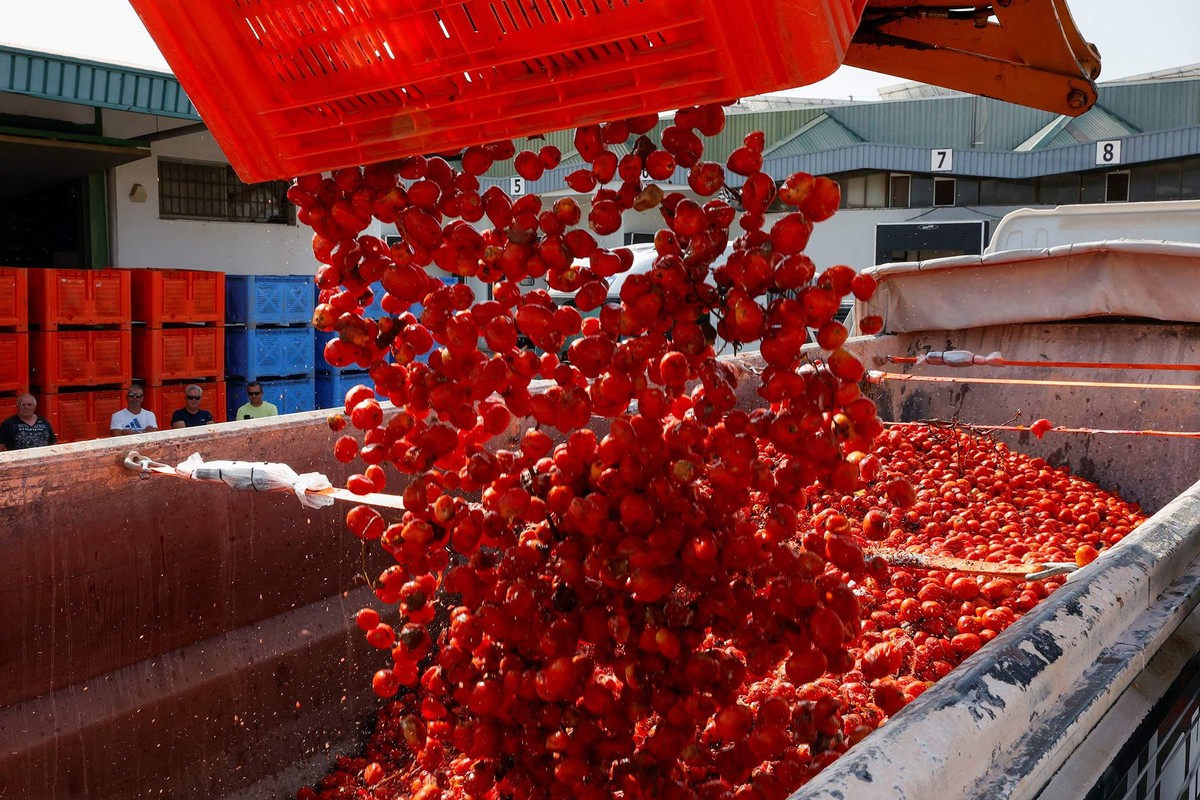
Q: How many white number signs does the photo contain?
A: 4